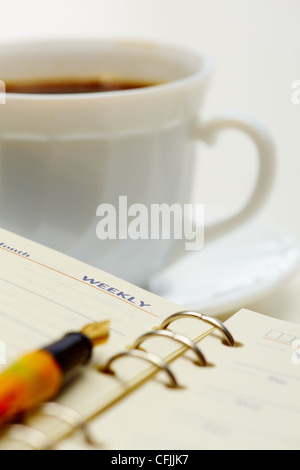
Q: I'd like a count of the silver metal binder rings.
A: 5